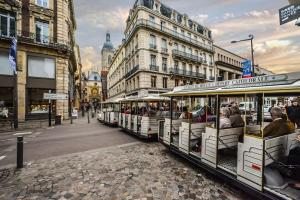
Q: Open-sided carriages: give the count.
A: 3